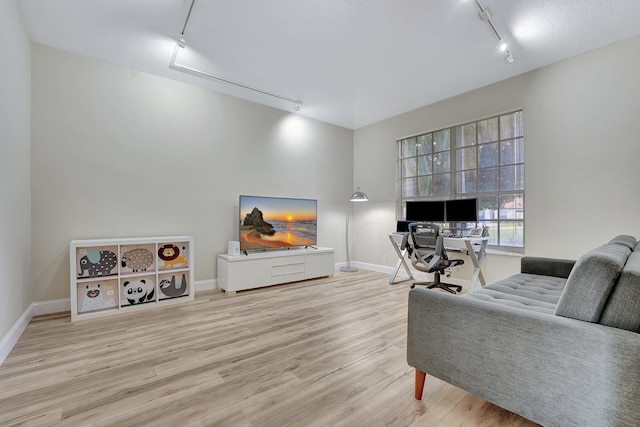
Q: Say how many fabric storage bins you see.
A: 6